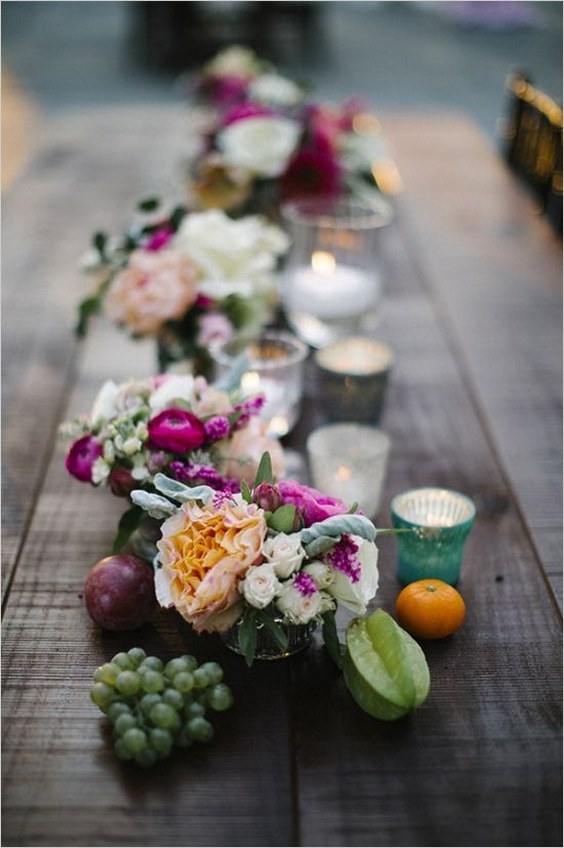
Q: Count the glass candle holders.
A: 5